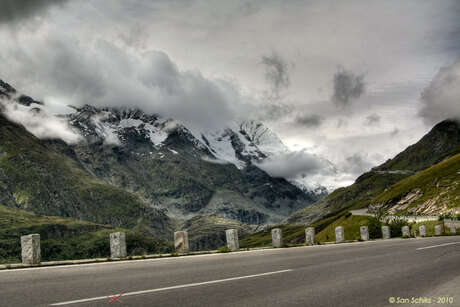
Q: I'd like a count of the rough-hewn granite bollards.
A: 13